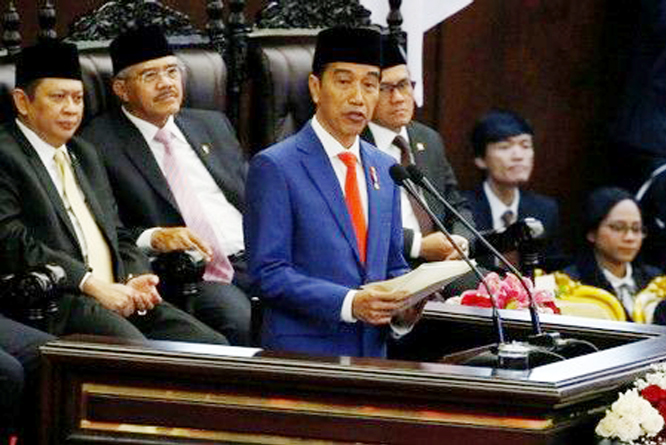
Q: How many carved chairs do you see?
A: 3